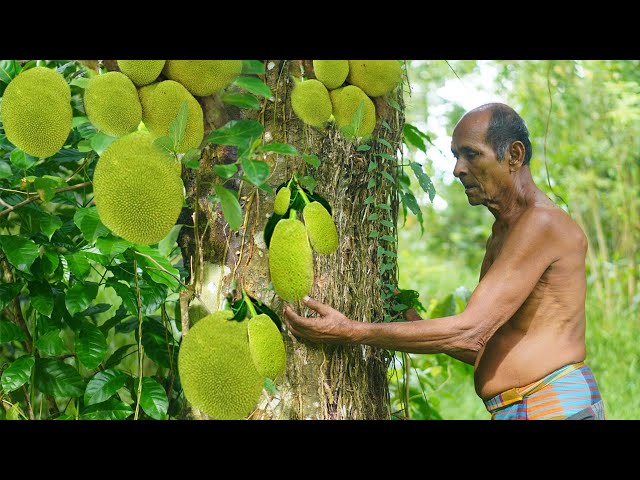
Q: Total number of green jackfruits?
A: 15